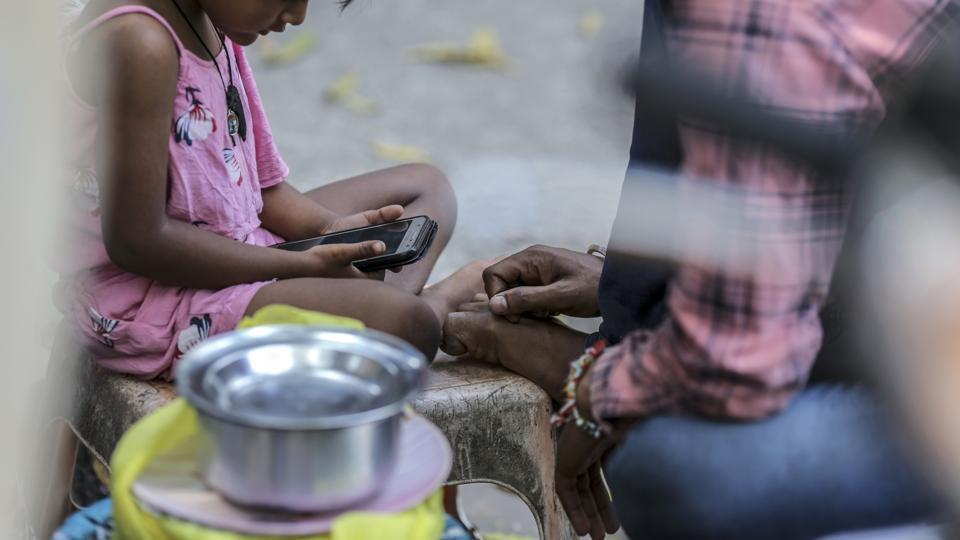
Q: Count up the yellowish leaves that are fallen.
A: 5